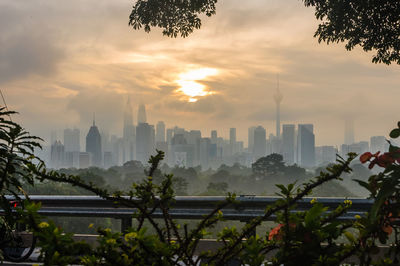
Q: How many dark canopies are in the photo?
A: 2